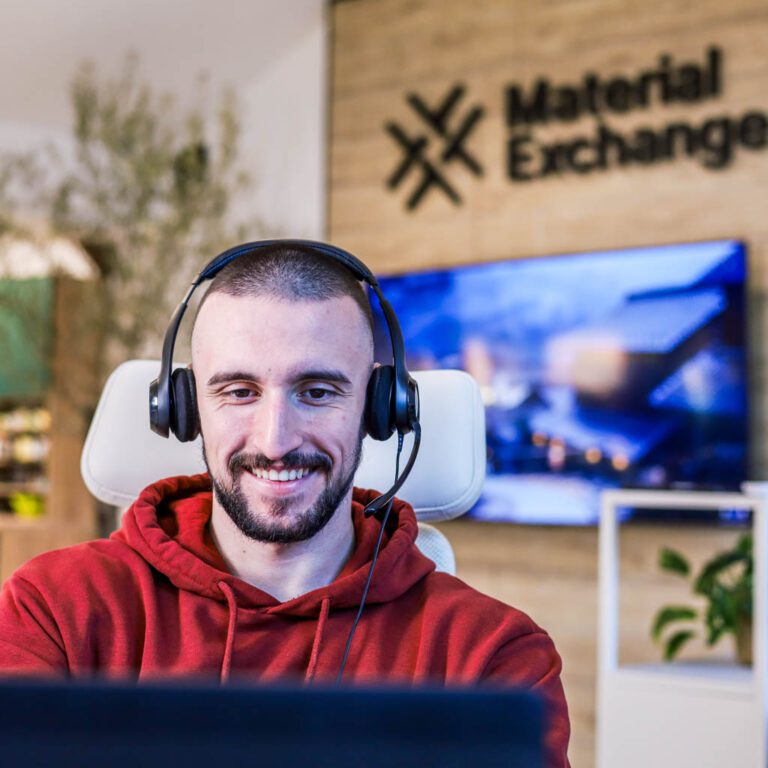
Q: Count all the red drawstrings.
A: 2